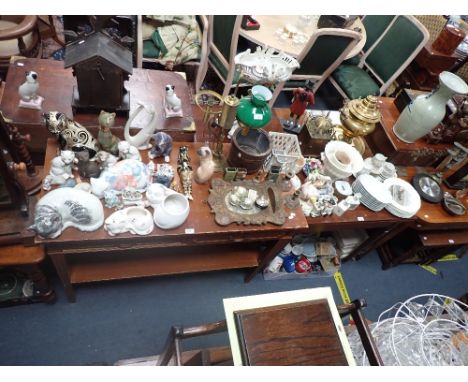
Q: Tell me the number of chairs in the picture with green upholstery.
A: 5